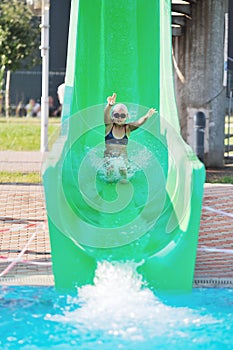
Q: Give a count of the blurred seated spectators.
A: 2